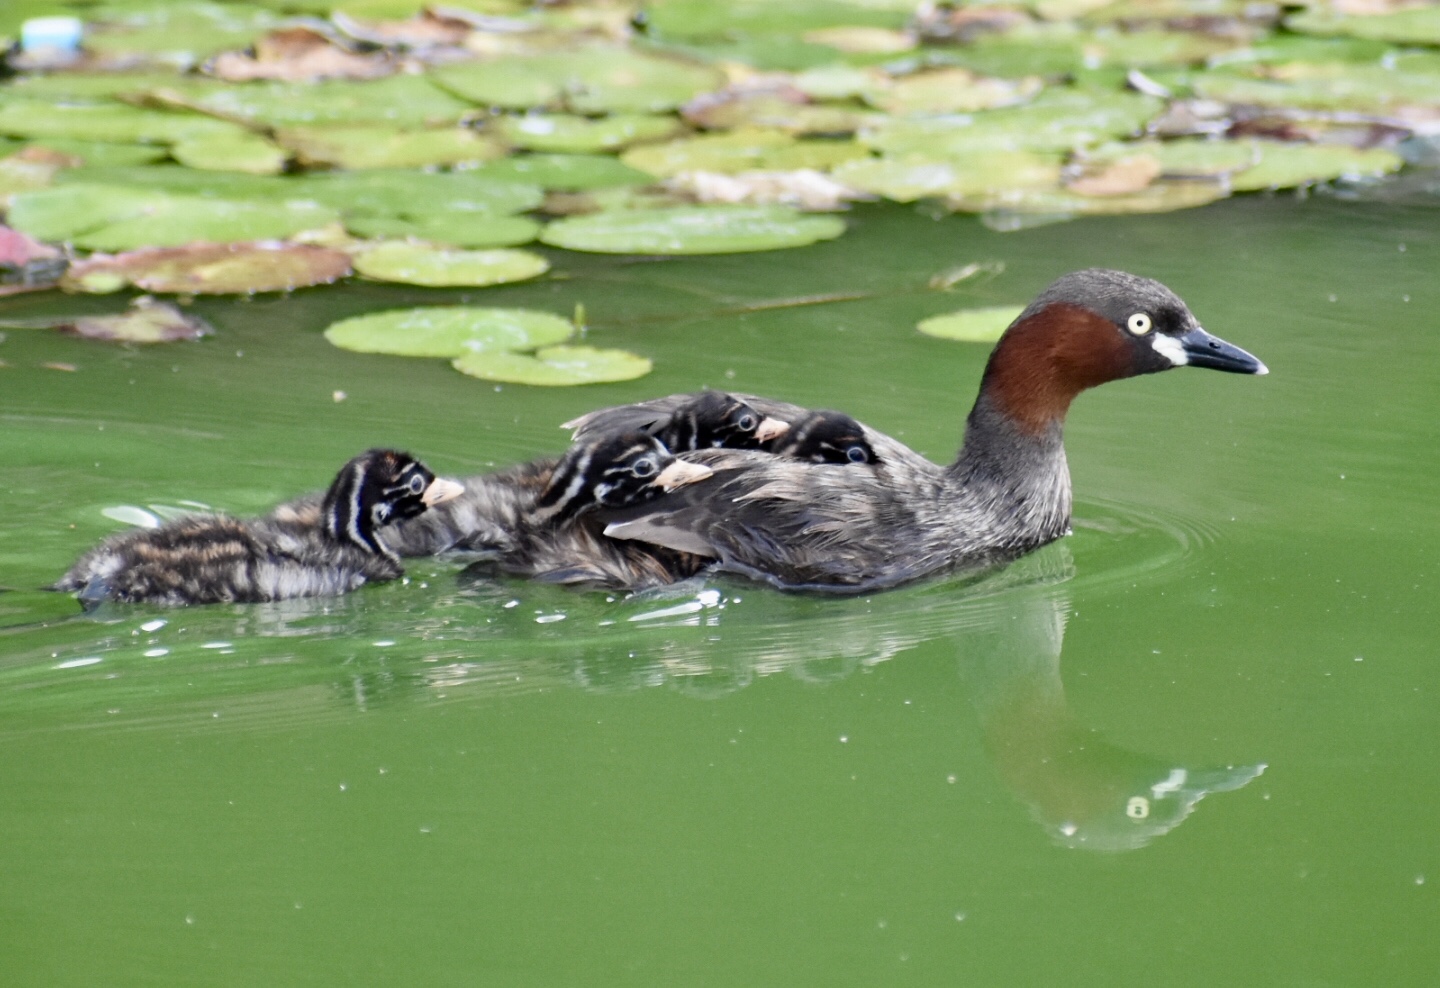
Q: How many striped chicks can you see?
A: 4